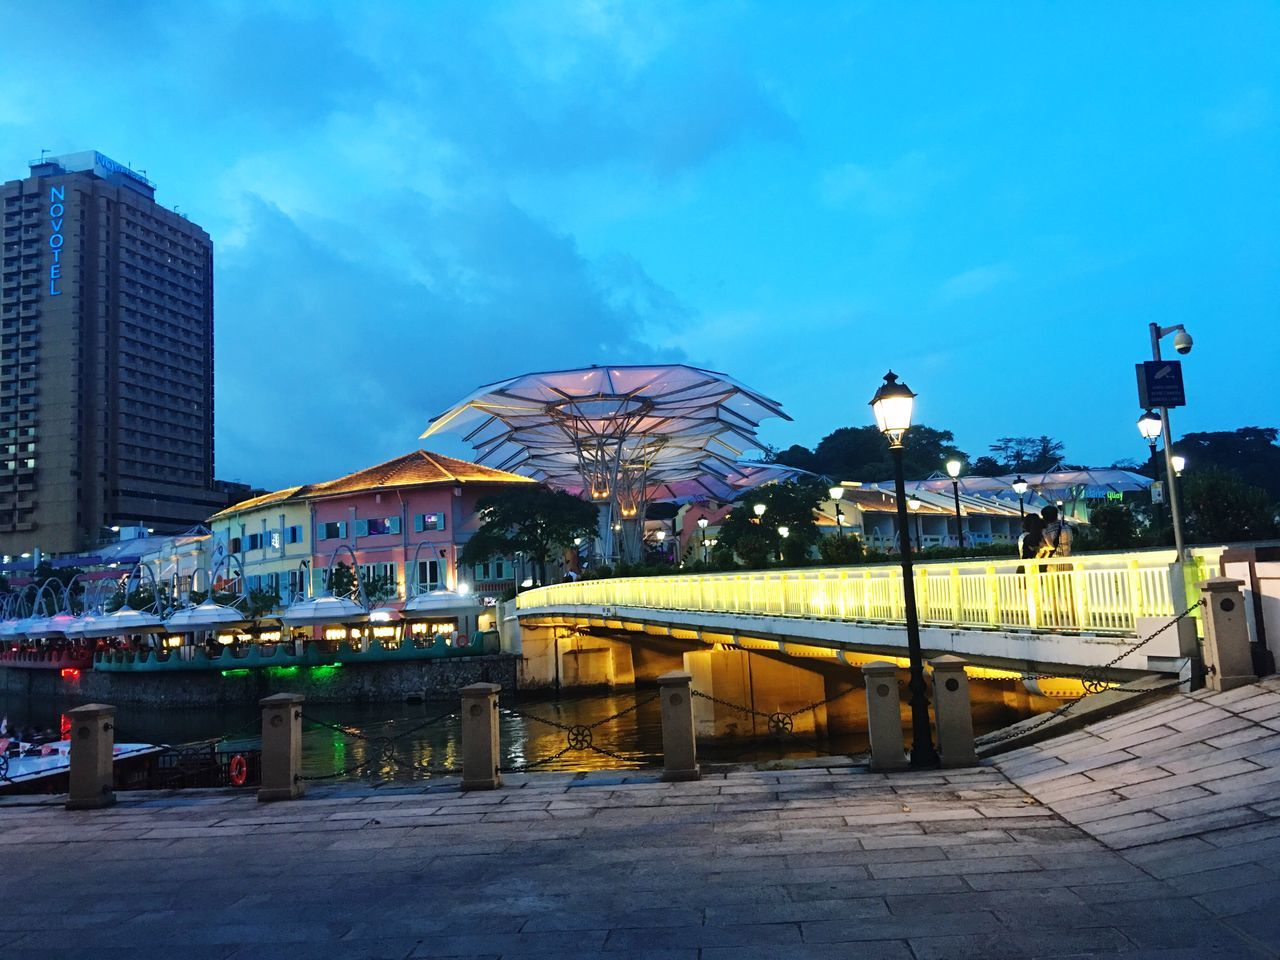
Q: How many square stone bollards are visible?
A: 7